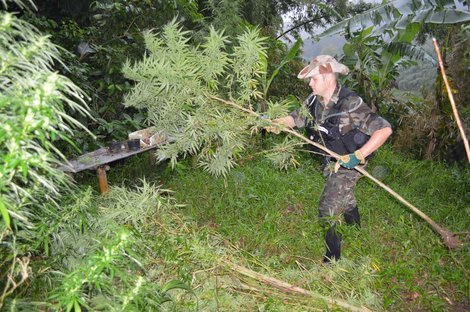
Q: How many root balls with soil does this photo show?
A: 1